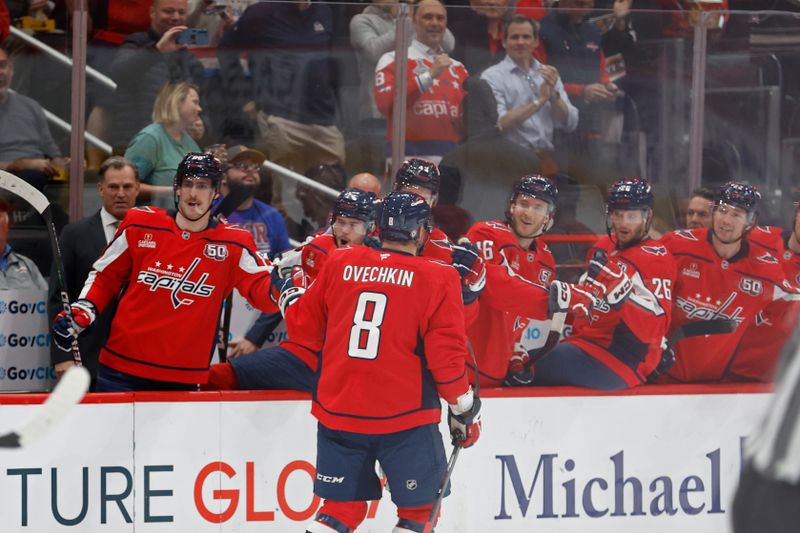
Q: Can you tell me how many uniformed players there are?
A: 8